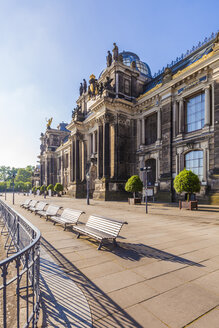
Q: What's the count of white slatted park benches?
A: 6